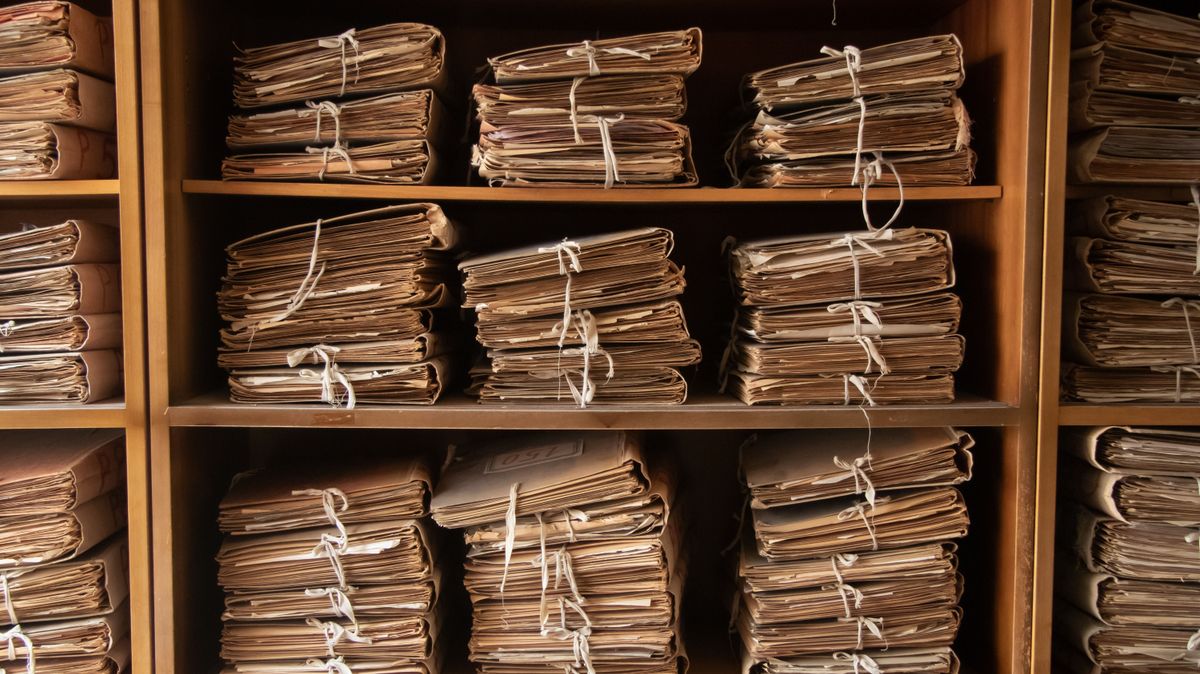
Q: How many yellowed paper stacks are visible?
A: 15